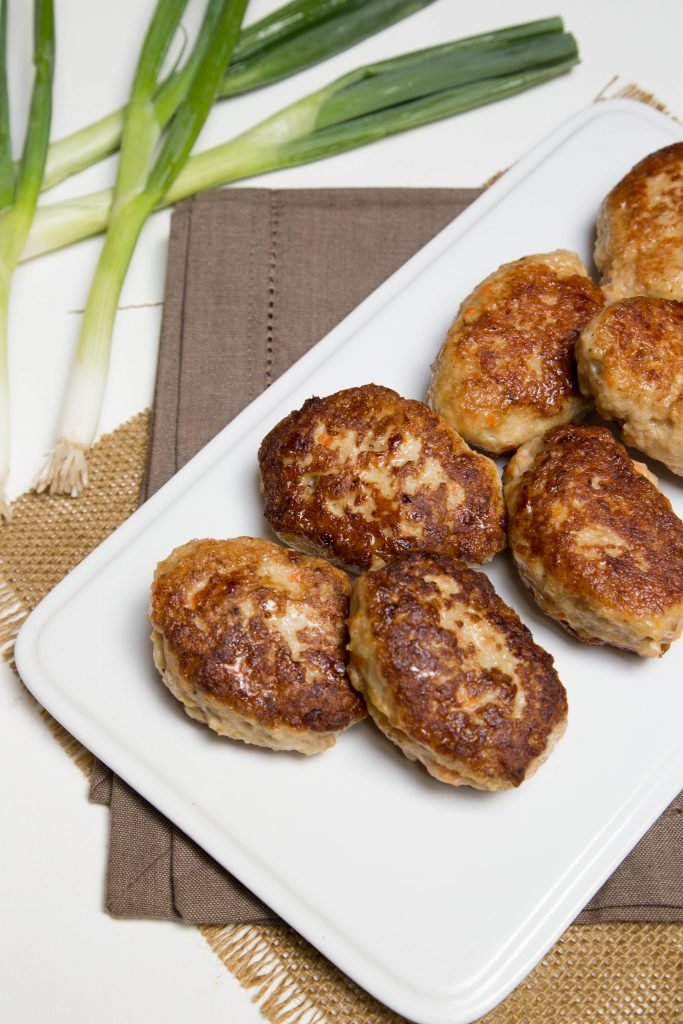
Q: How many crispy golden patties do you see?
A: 7